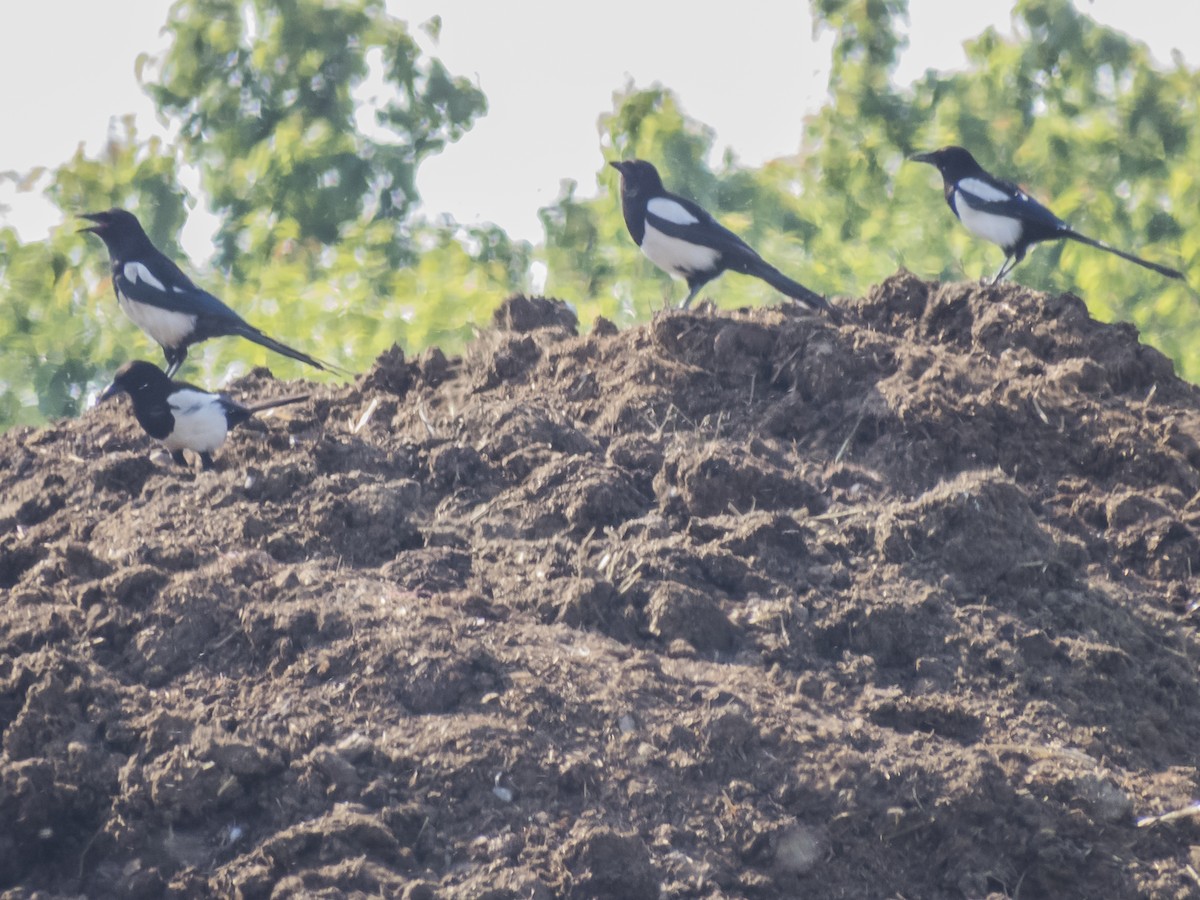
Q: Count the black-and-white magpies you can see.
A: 4